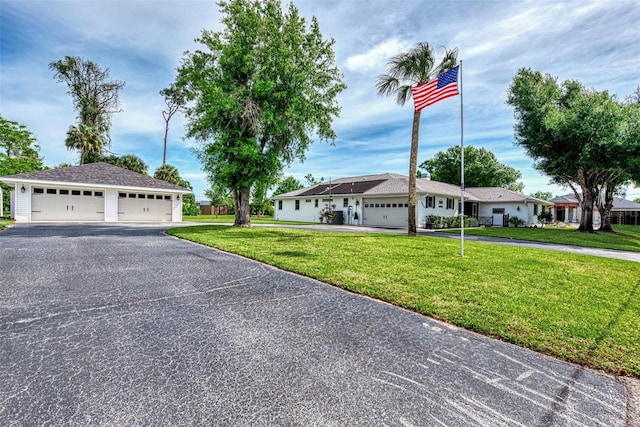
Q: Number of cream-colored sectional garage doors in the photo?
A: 3